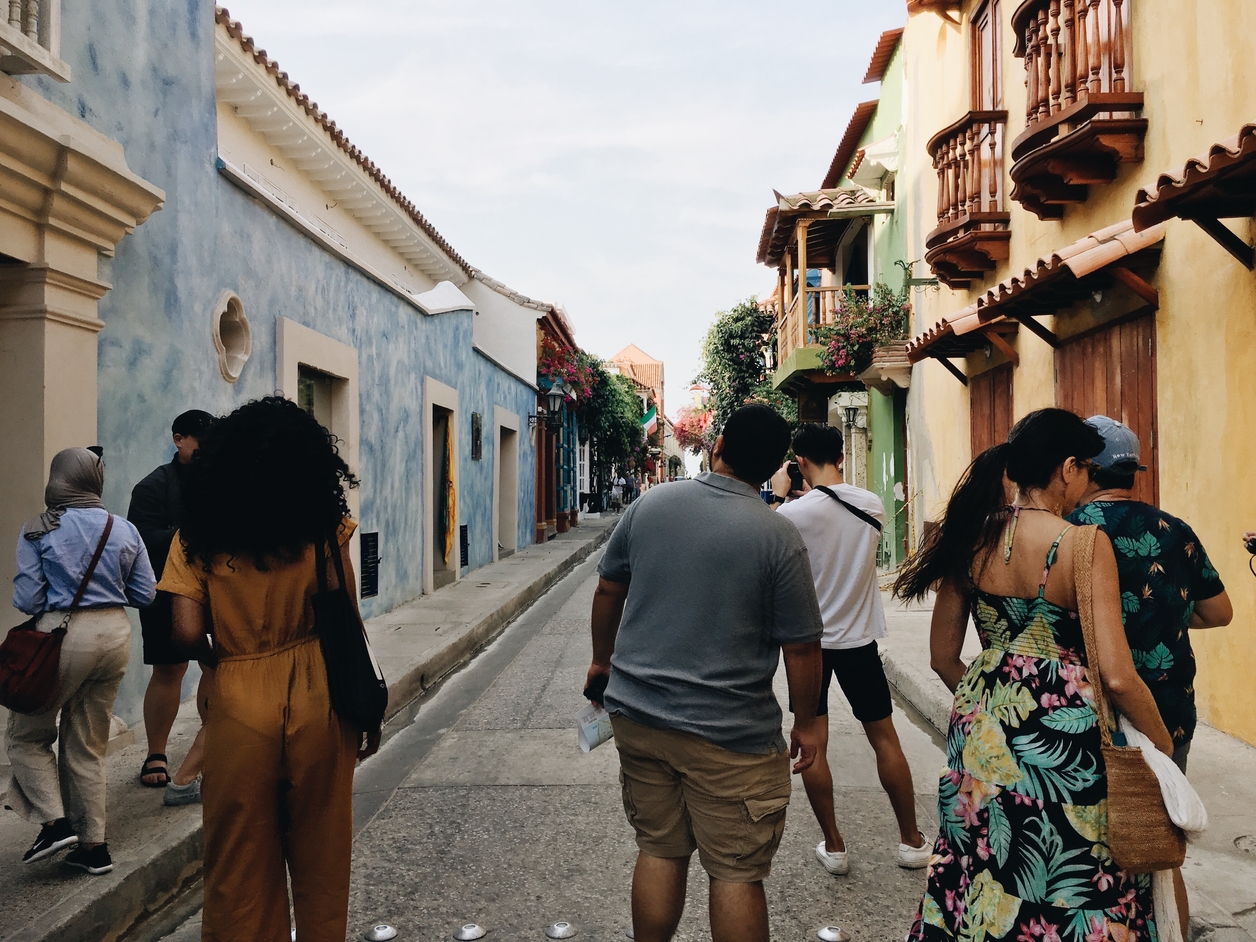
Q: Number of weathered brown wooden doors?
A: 2